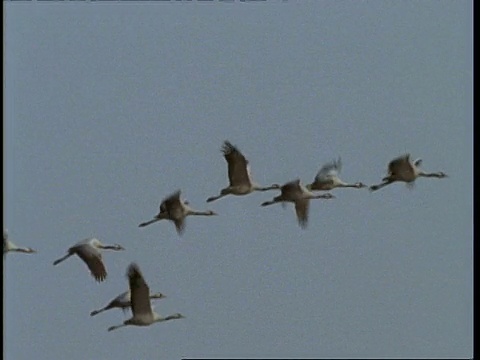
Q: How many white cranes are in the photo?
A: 9